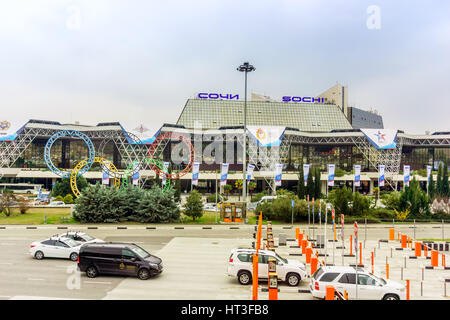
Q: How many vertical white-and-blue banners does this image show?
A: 13